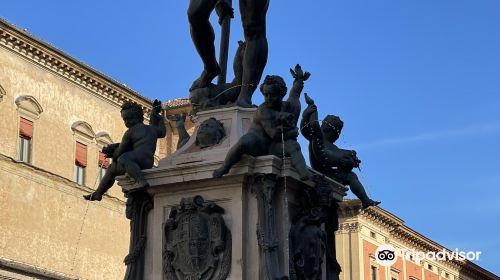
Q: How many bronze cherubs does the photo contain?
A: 3